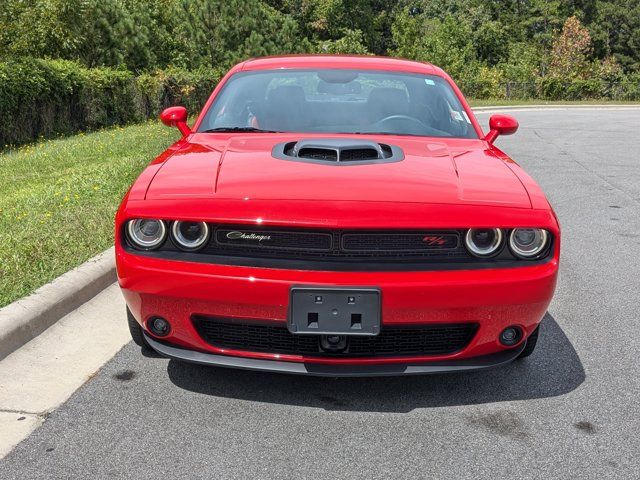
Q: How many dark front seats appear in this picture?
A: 2